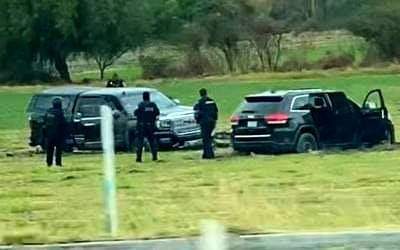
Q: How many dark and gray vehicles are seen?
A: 2